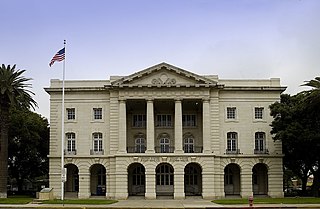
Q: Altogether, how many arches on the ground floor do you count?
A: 7